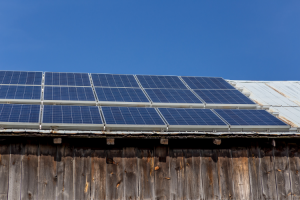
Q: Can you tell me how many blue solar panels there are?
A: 15